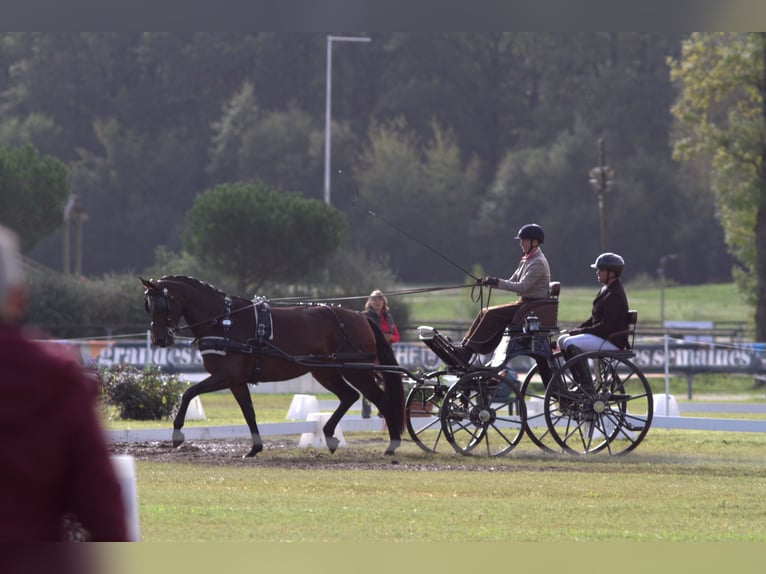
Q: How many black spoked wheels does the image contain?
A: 4